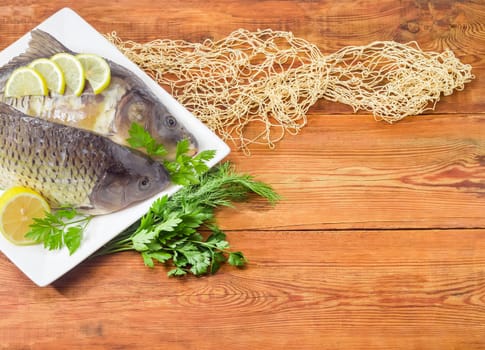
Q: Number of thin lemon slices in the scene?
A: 4